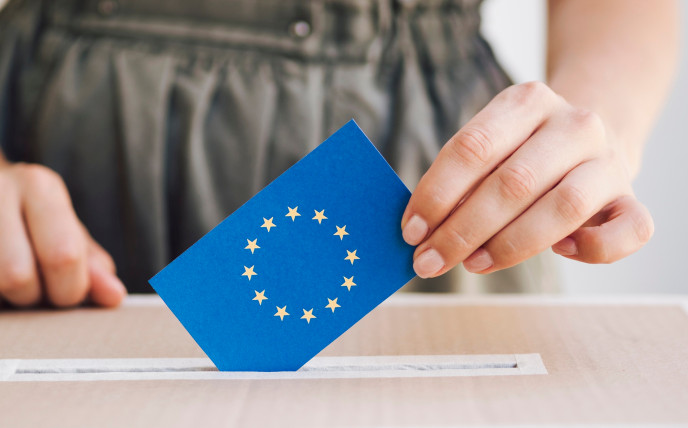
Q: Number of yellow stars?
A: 12